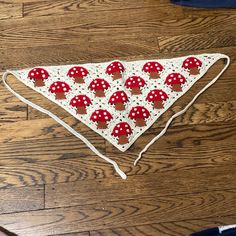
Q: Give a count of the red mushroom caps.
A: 15